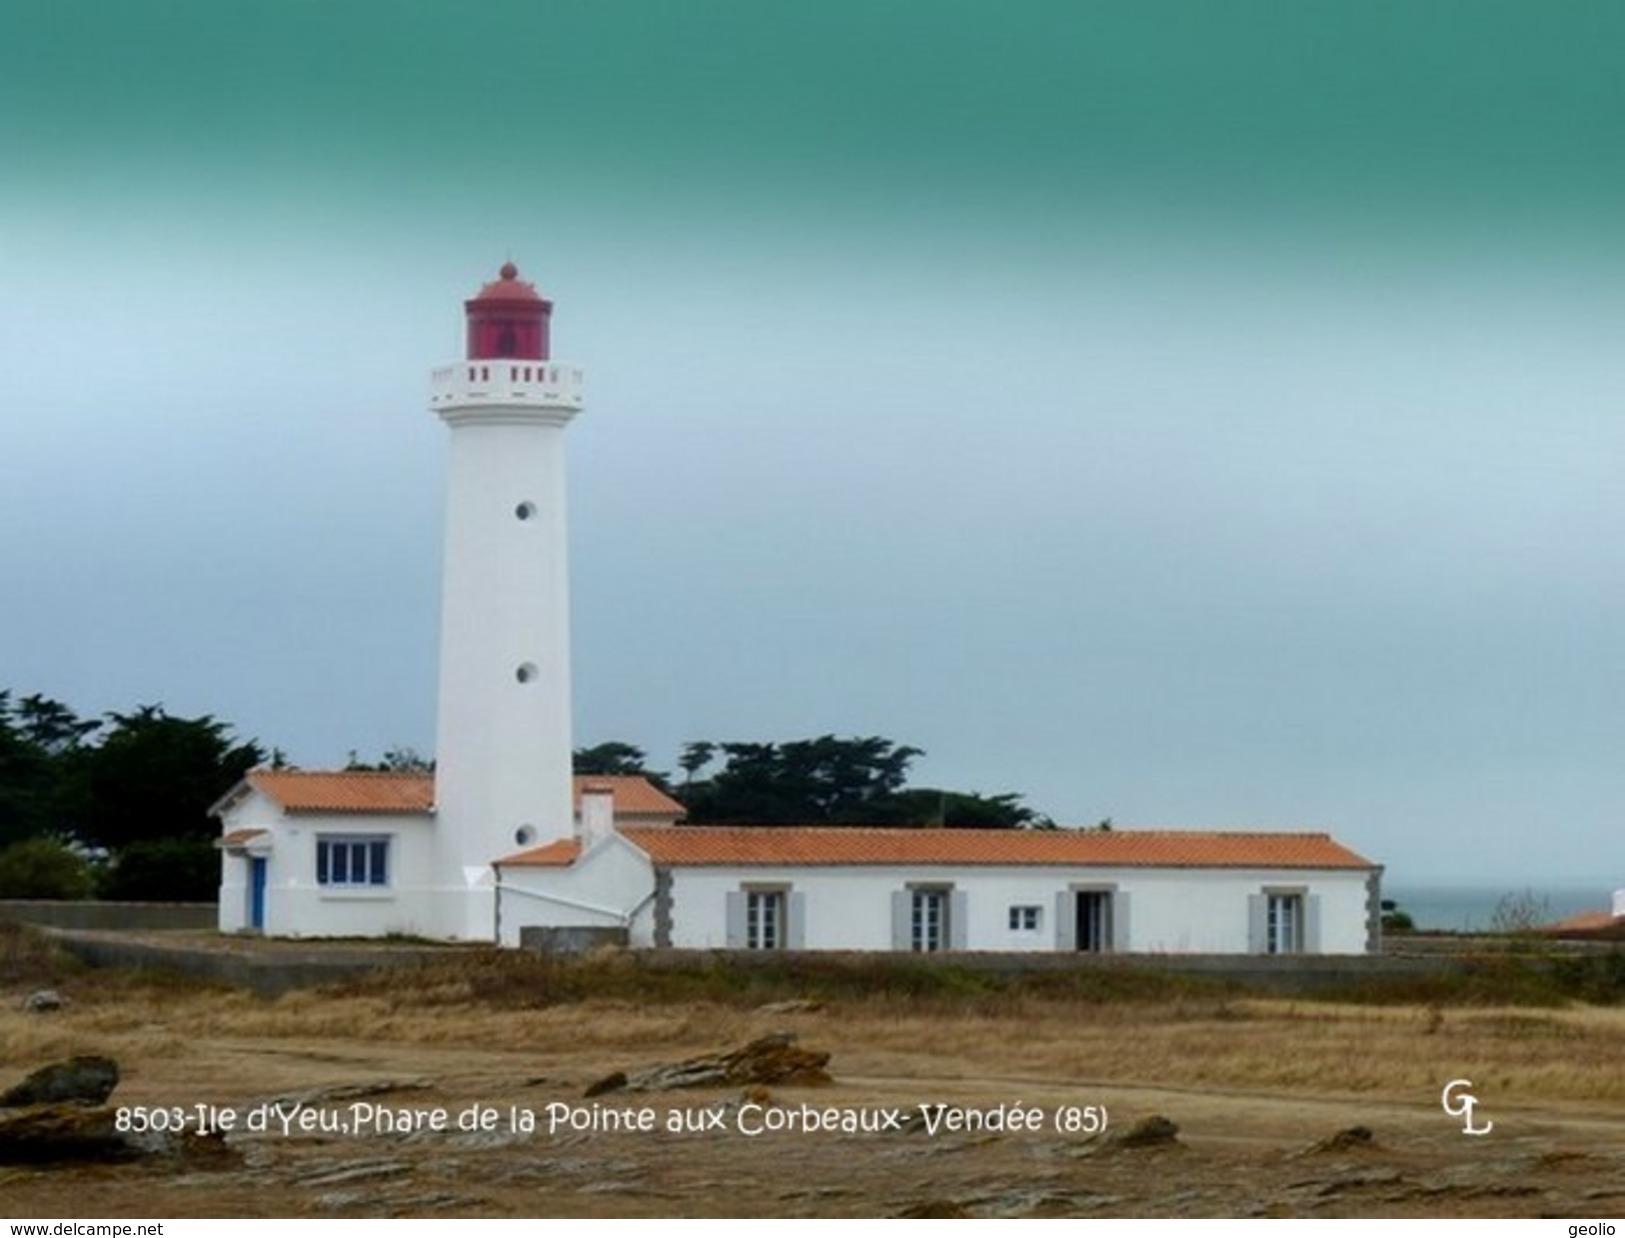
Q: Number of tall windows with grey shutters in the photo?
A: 4